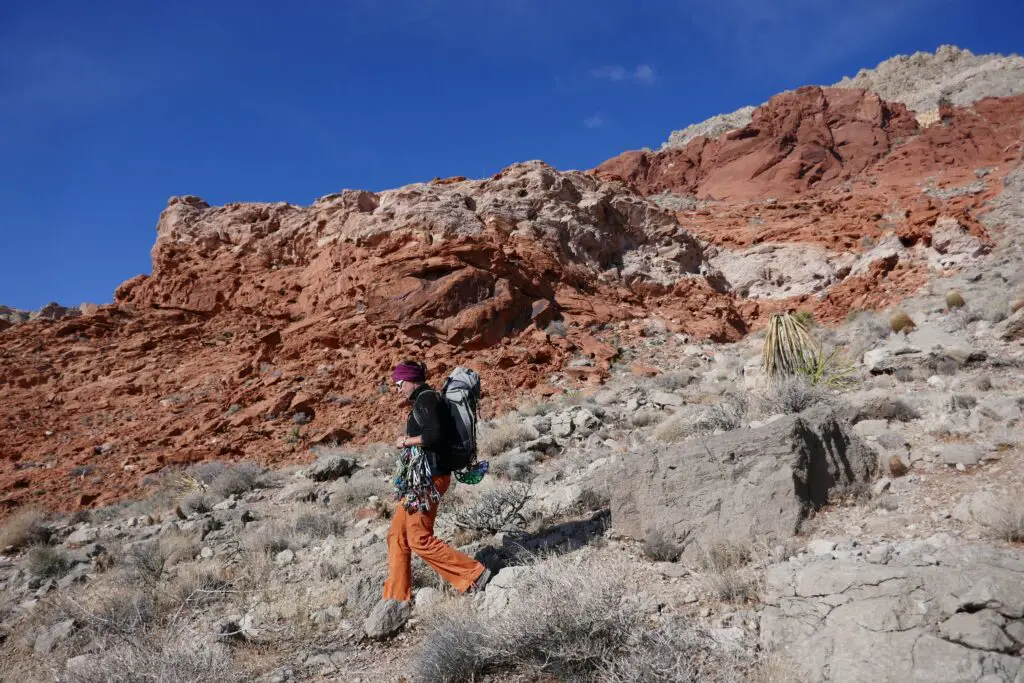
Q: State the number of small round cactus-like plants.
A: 3